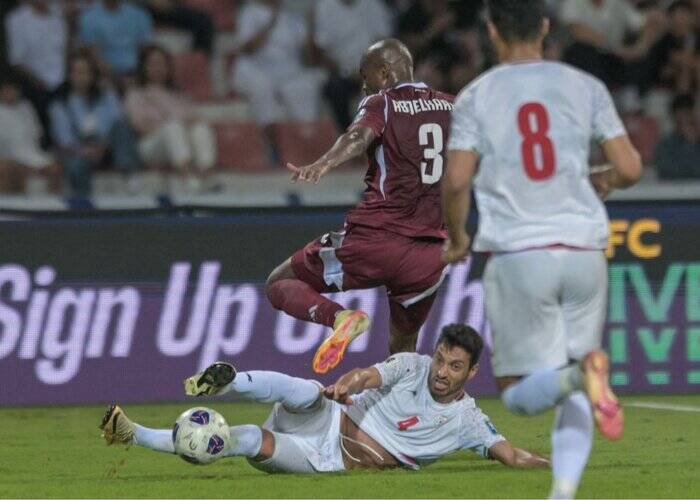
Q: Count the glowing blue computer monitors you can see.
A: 0